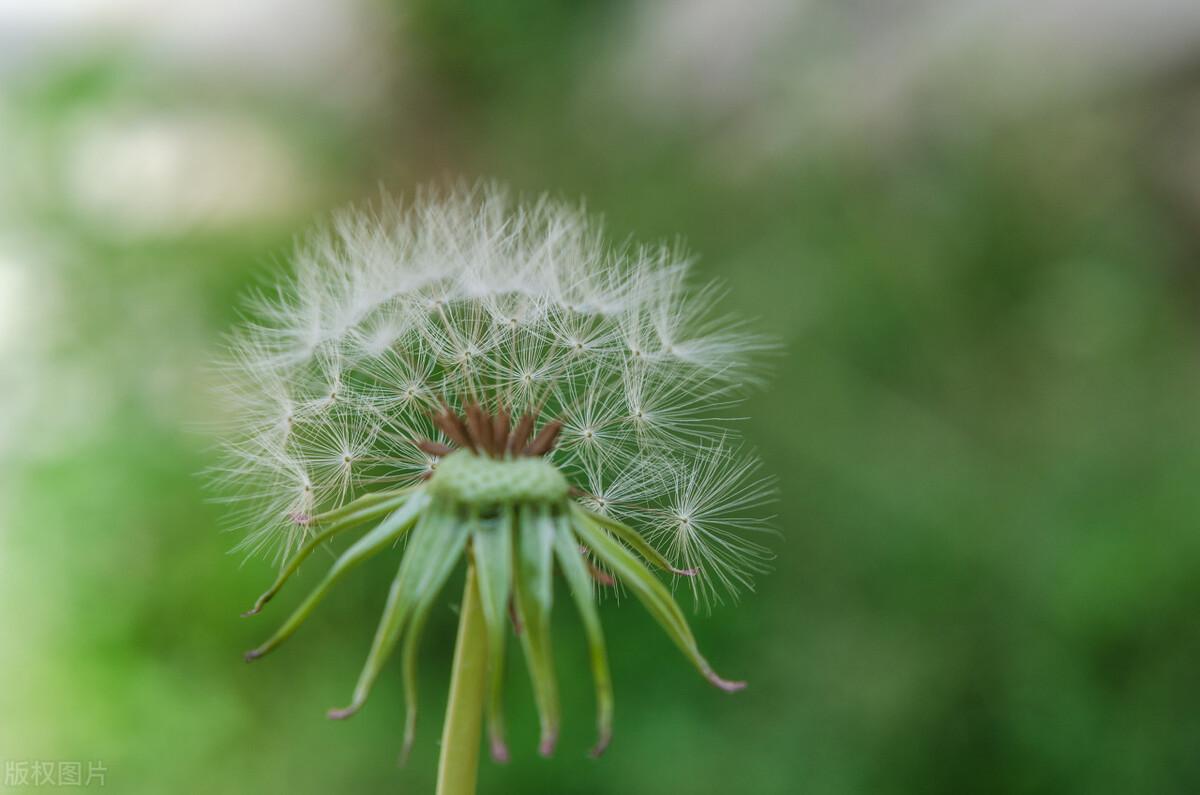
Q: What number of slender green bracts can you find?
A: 10